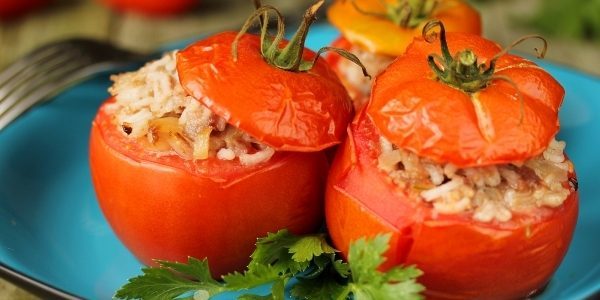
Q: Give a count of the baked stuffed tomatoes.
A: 3